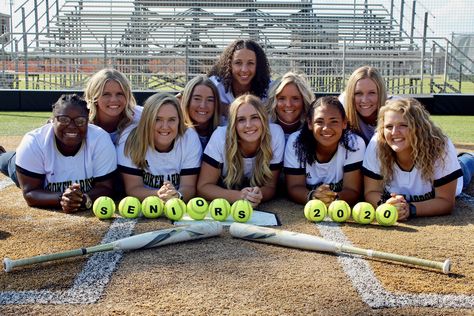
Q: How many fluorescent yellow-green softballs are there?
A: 11